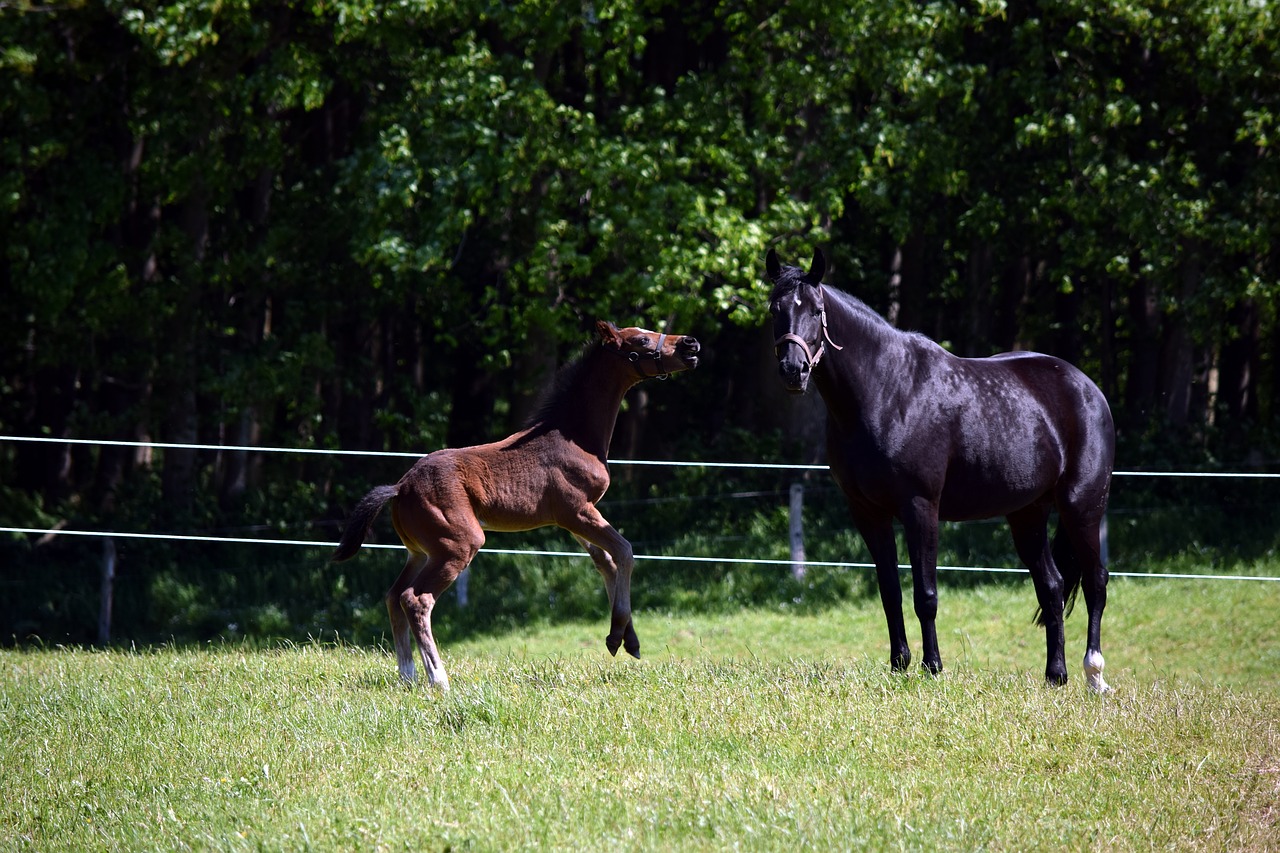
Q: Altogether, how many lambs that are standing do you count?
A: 0